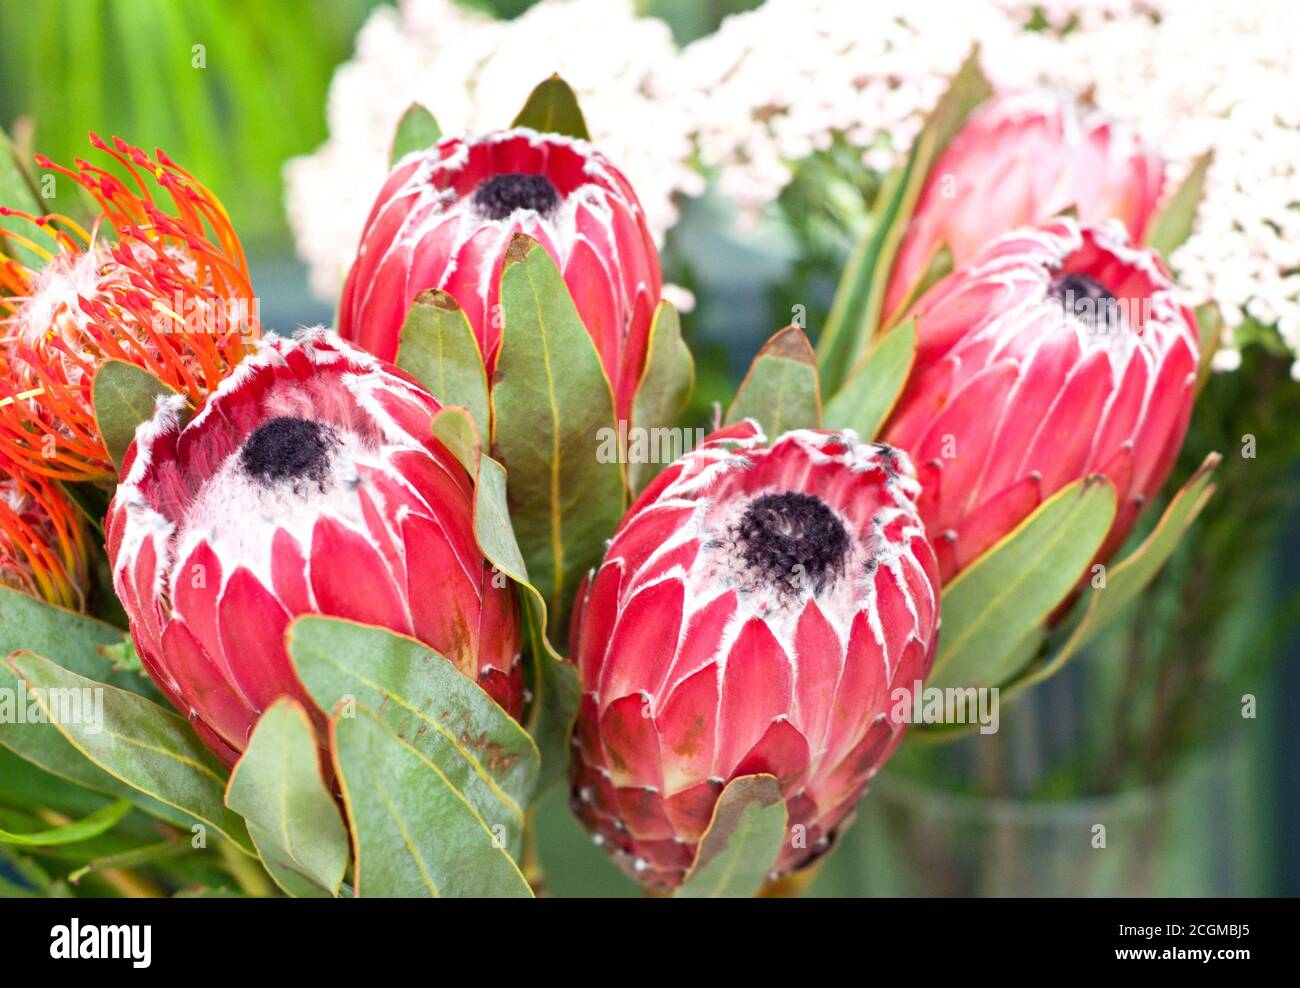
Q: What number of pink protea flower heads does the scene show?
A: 5